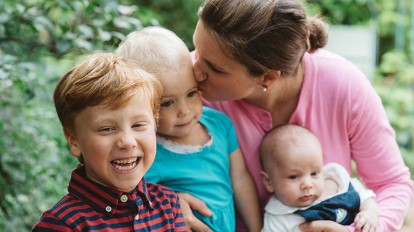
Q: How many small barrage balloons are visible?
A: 0